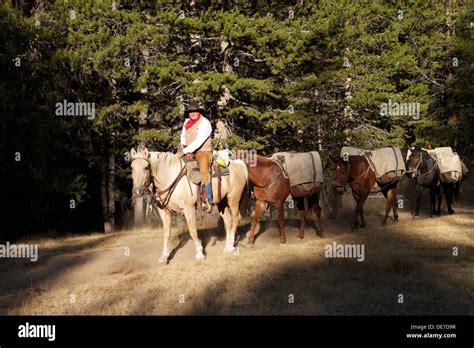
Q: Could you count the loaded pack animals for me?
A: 3